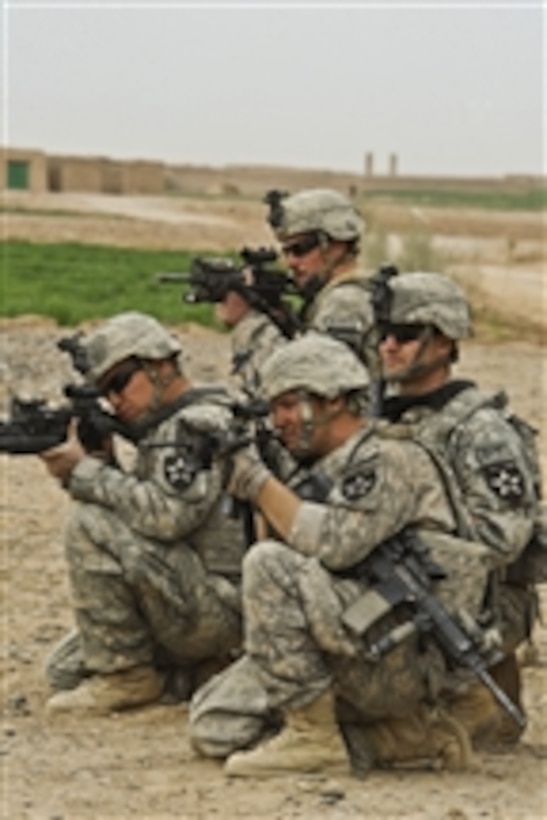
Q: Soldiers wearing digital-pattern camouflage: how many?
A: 4